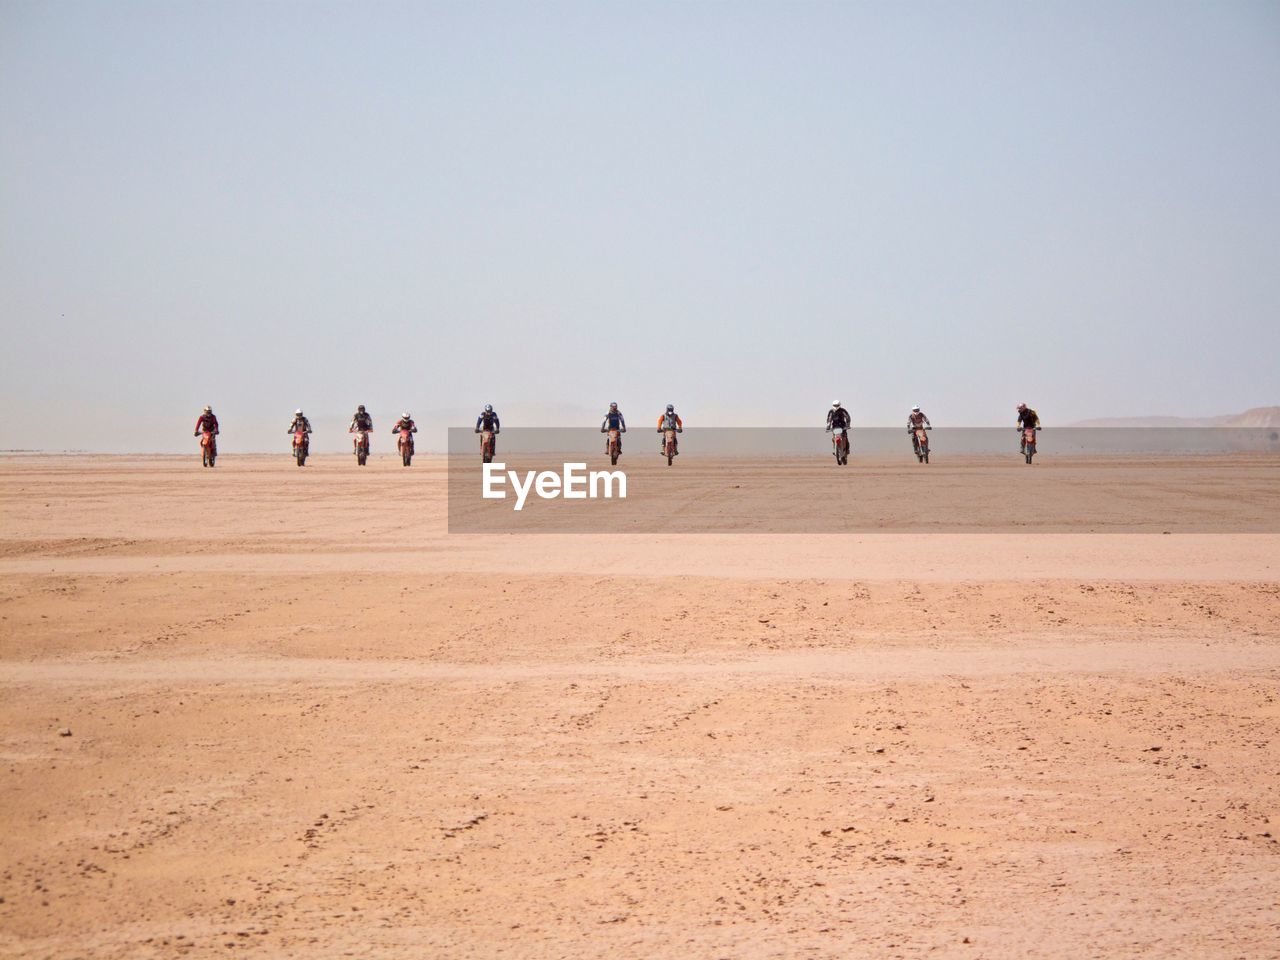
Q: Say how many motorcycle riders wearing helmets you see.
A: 10